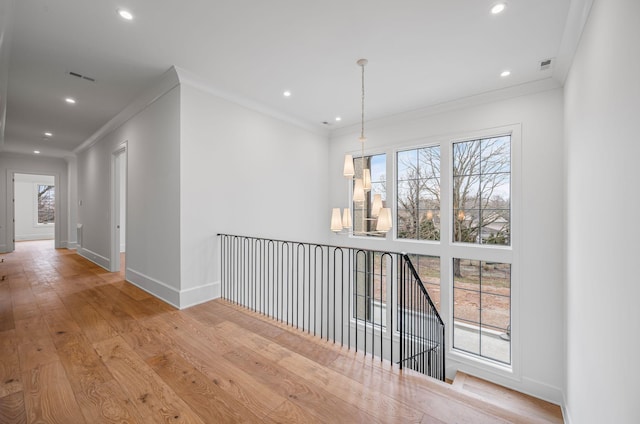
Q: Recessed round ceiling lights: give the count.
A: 8